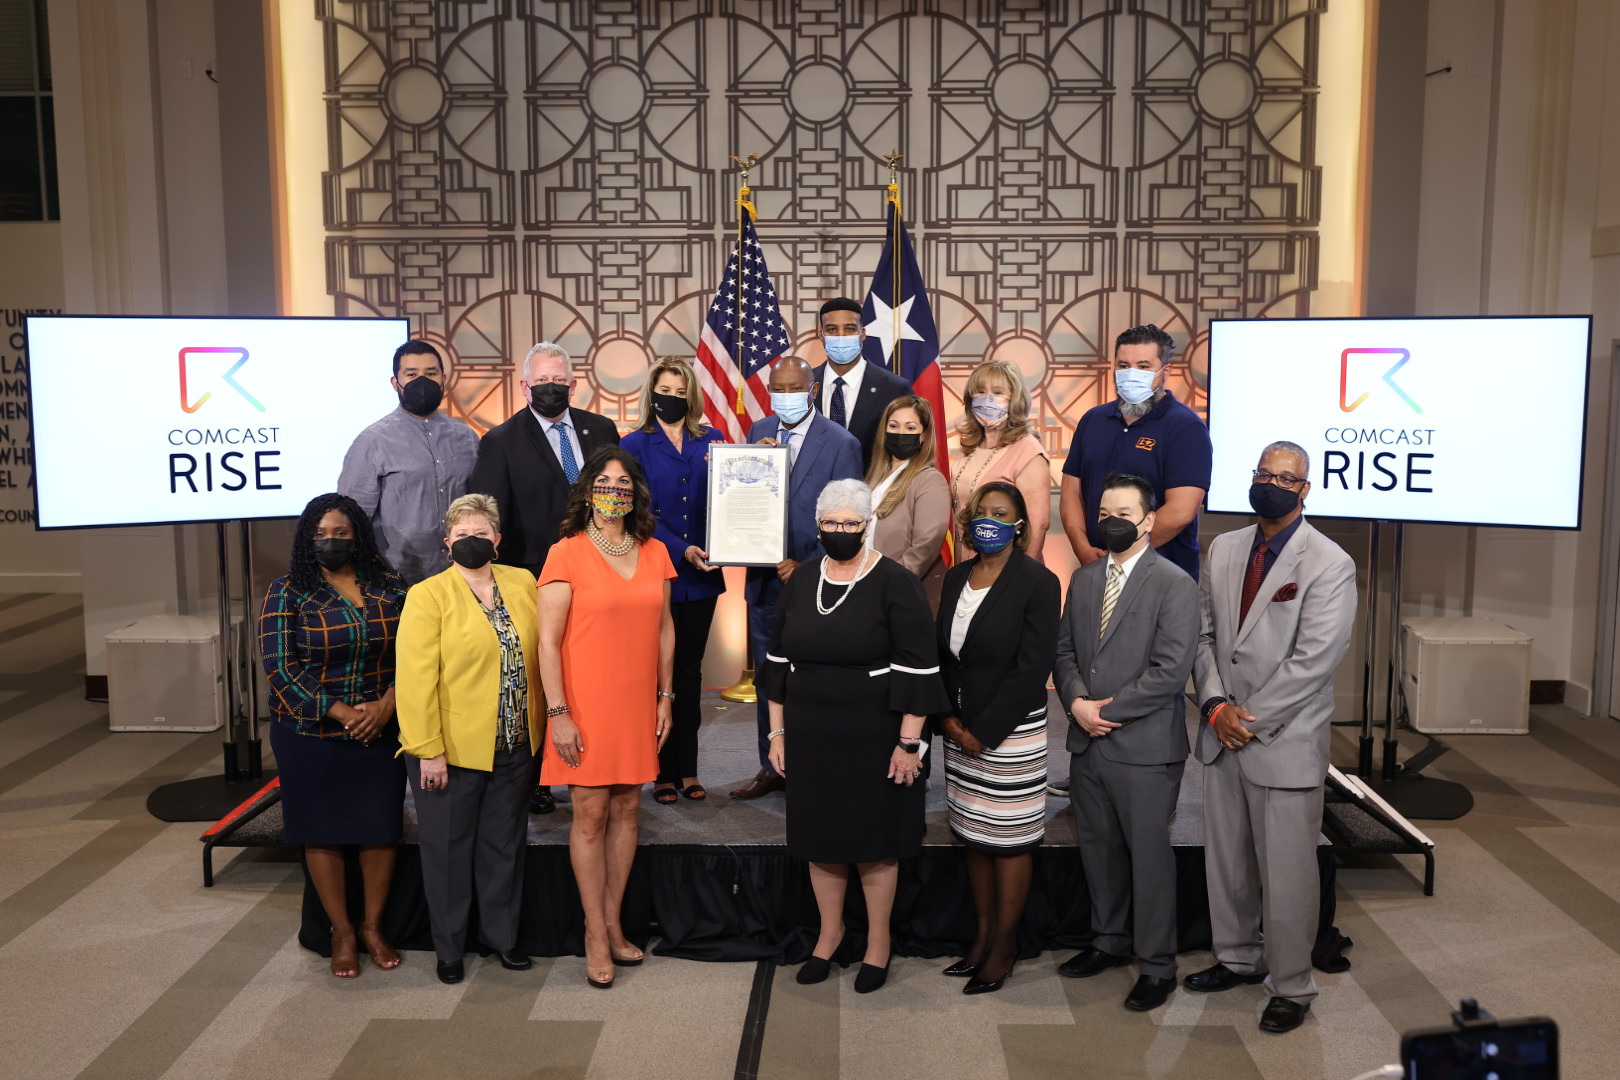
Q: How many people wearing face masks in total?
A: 15